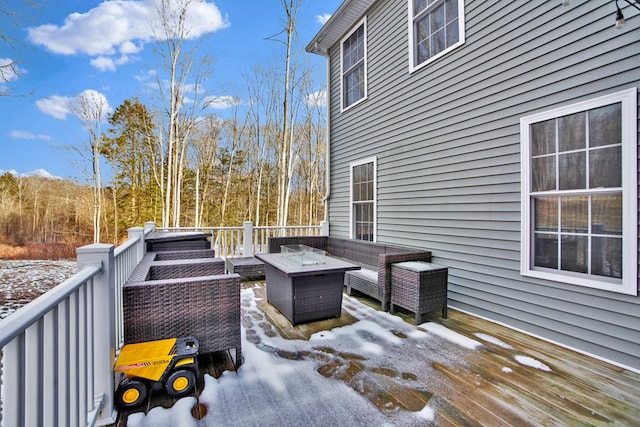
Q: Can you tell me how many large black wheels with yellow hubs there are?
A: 2